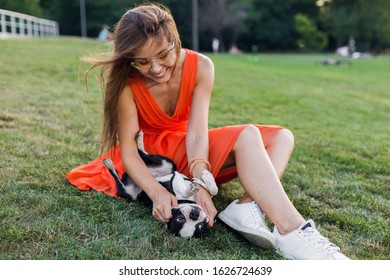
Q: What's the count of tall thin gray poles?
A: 2